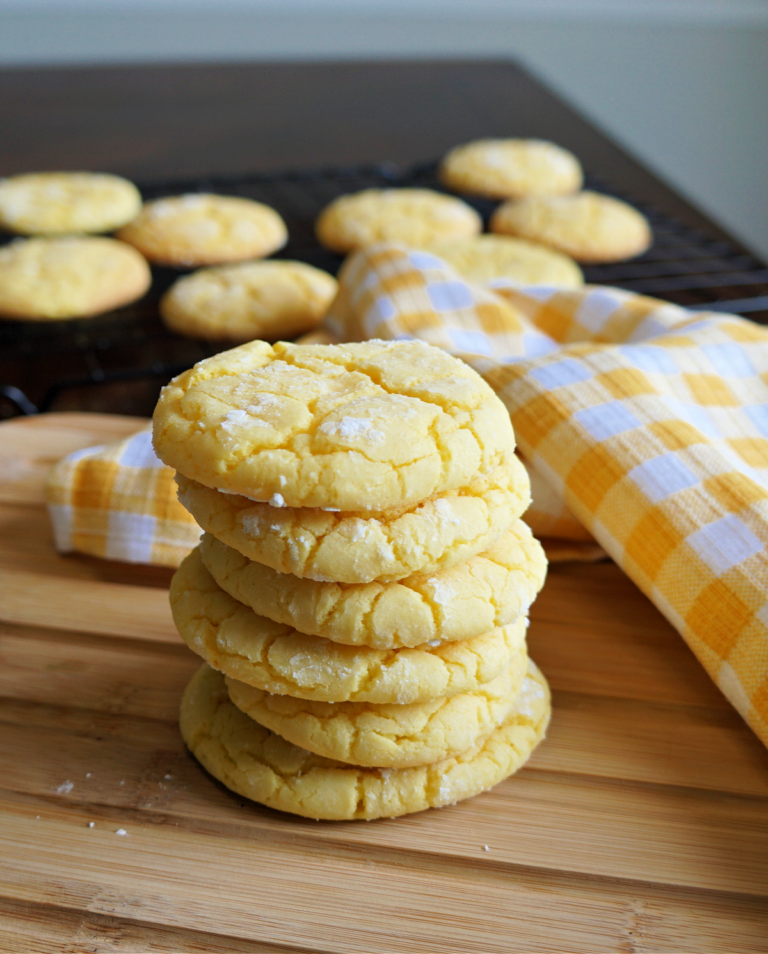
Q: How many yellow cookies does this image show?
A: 14